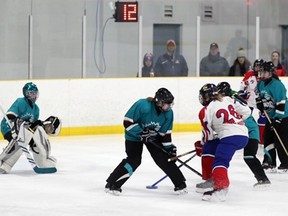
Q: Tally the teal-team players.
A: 4